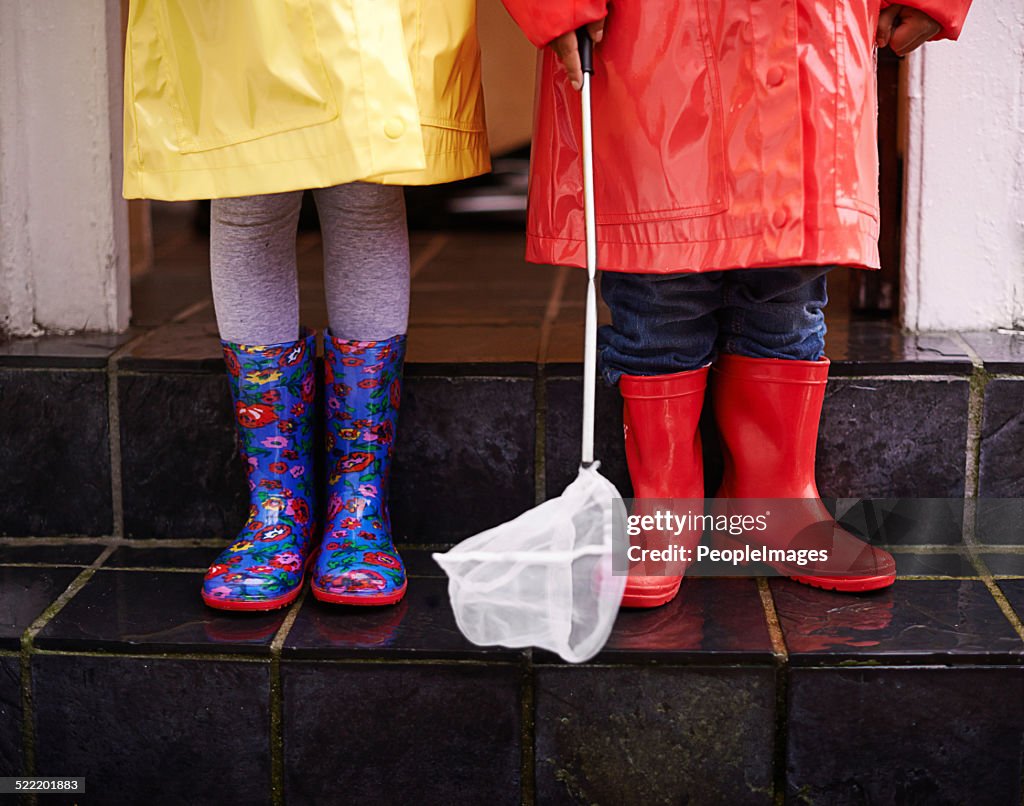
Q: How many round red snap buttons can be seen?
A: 2